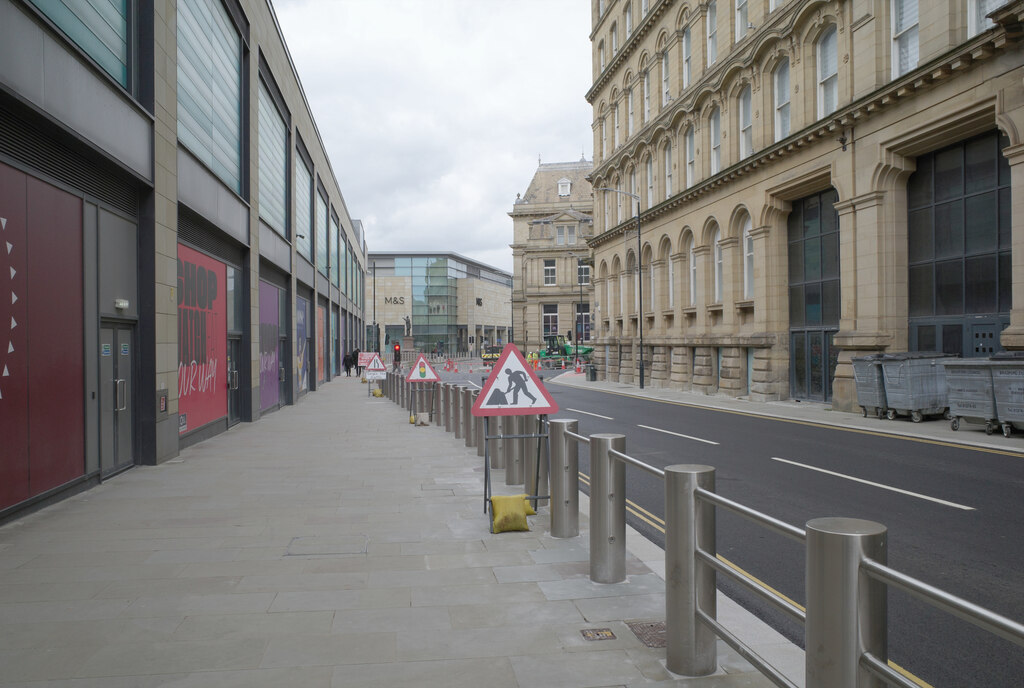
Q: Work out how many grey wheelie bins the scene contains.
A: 4